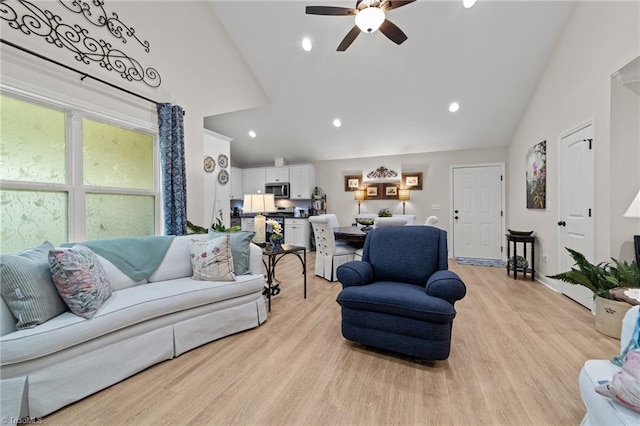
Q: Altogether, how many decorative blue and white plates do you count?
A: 3